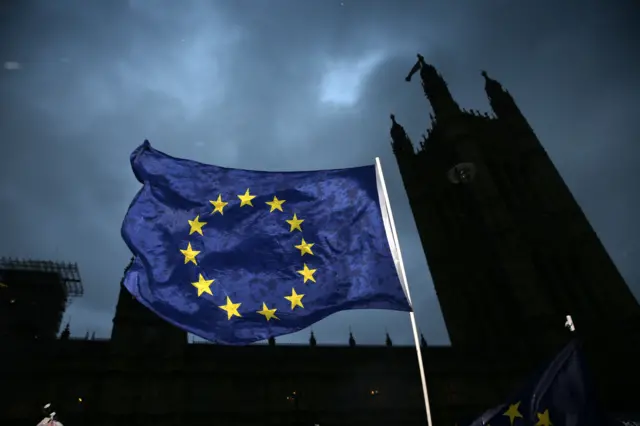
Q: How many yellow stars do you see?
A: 14